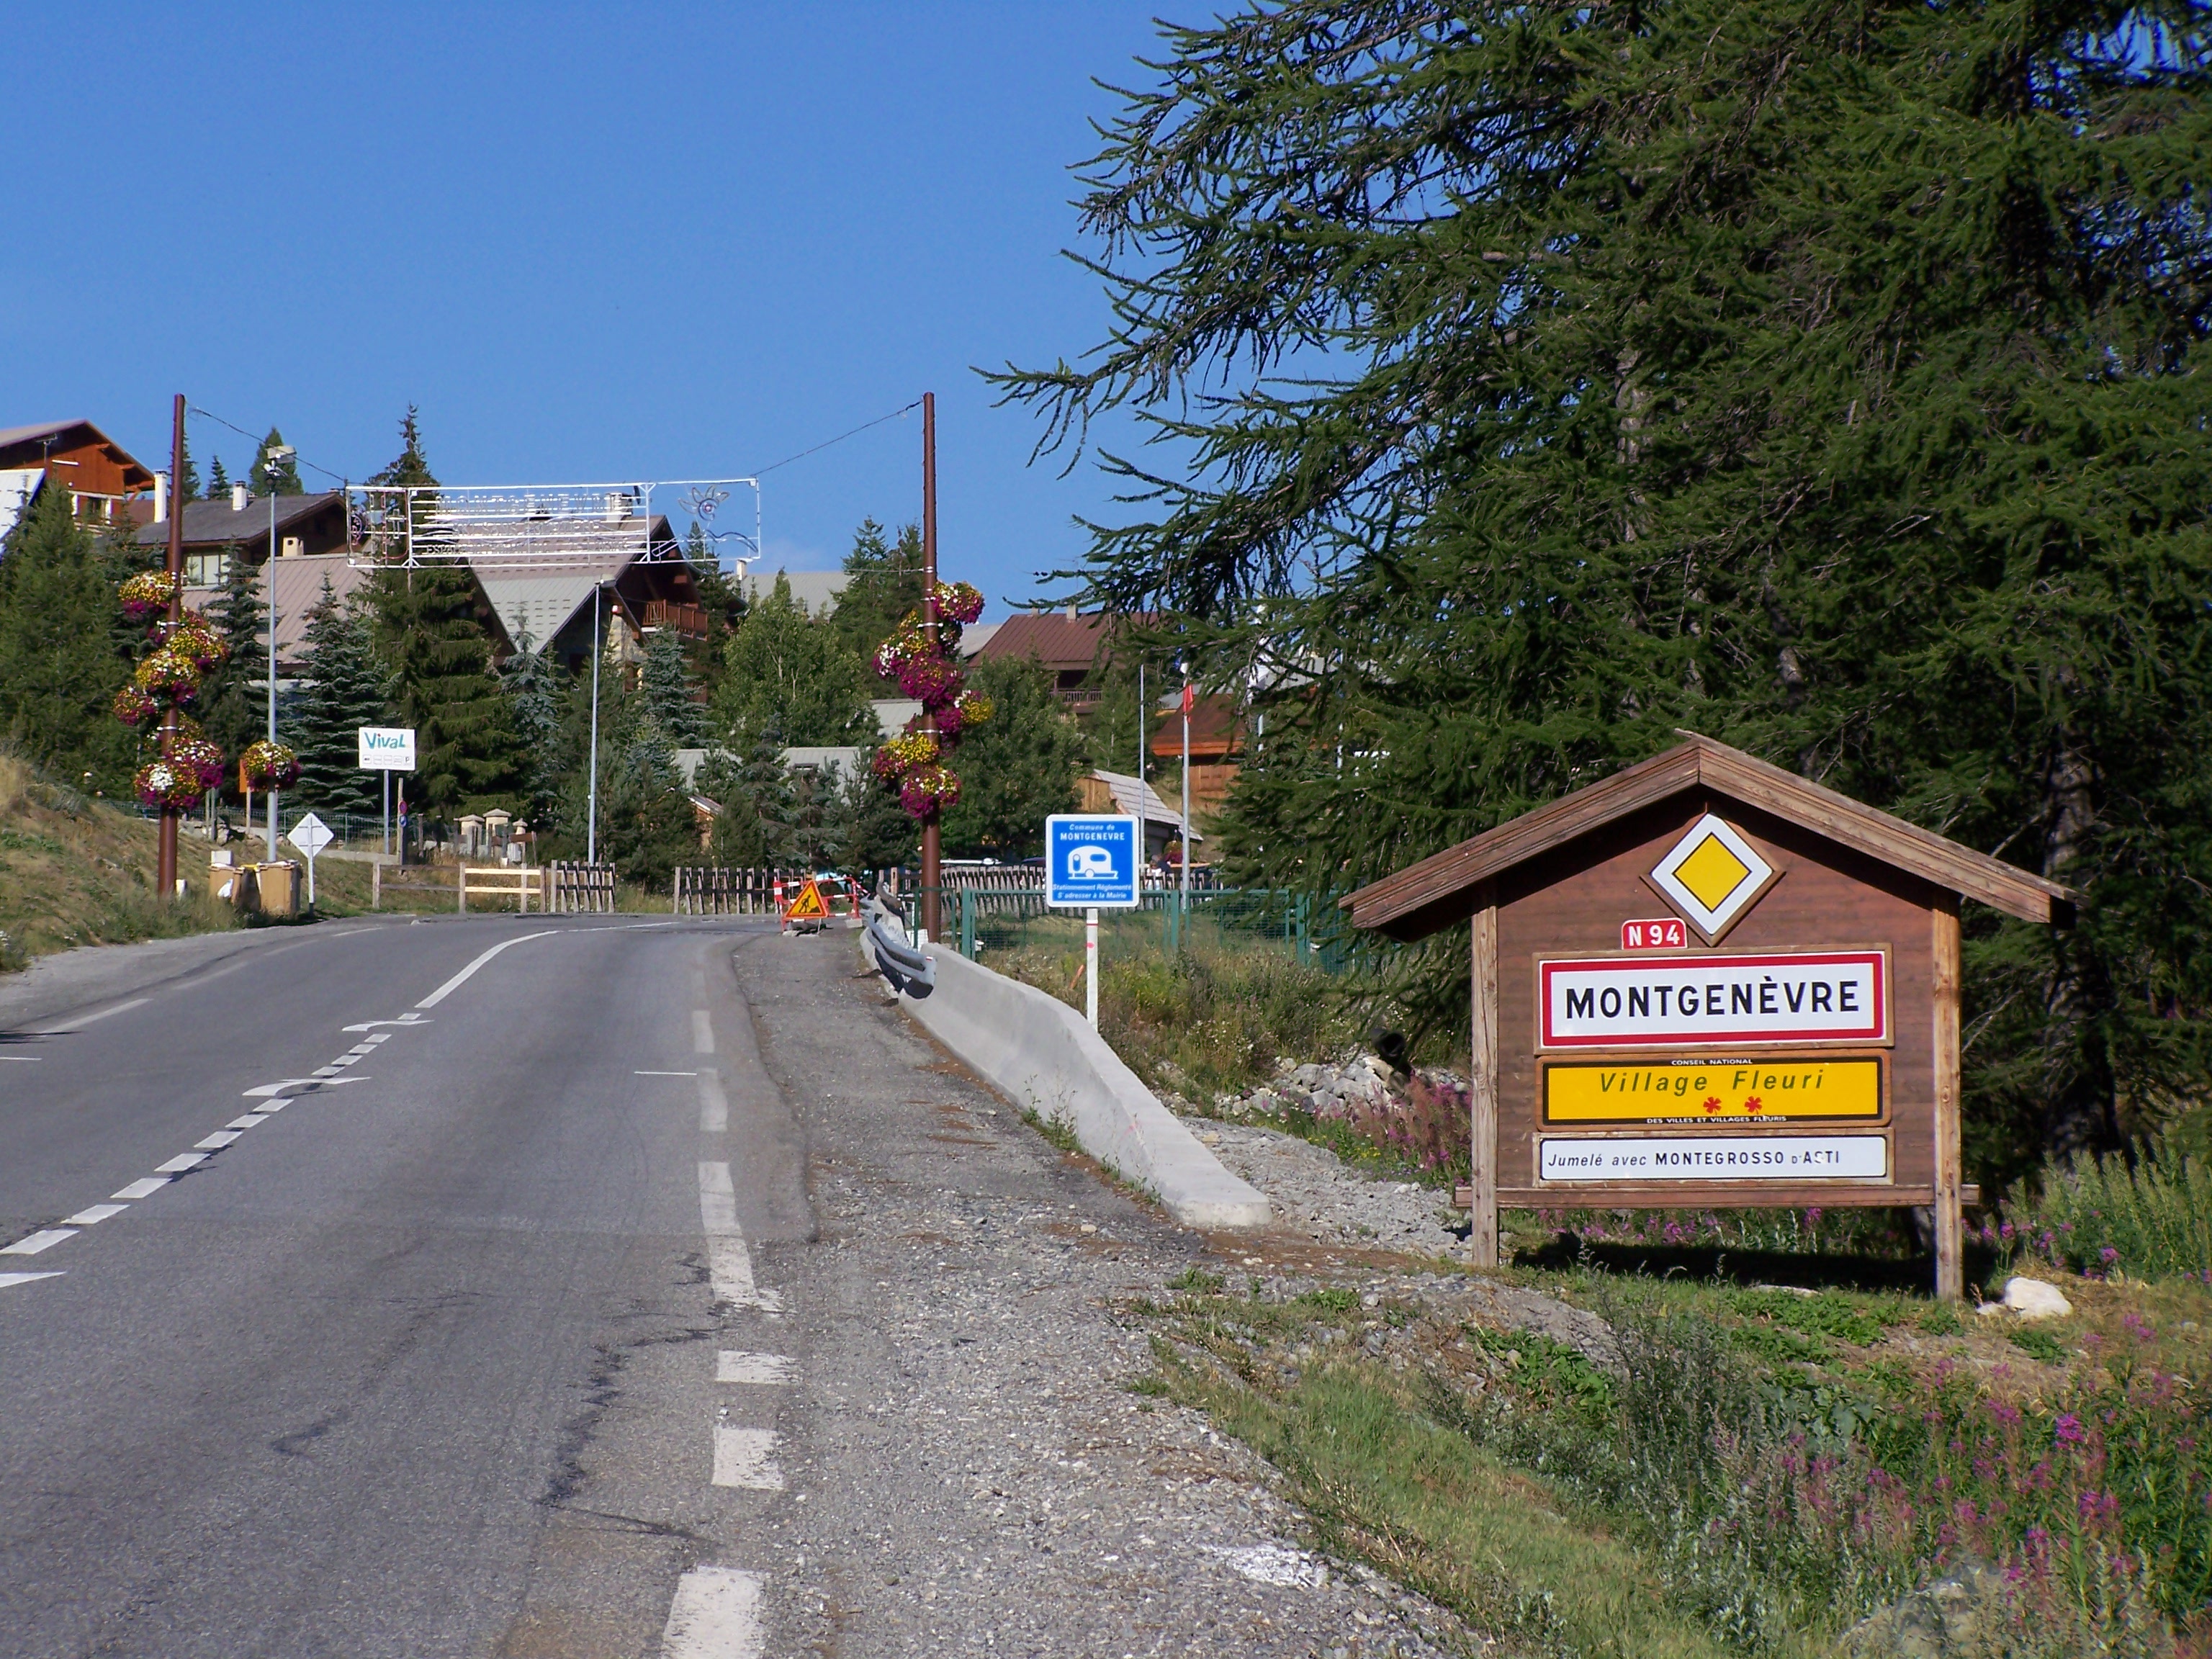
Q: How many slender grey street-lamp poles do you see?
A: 2